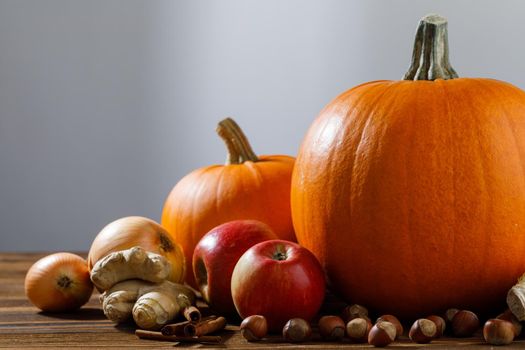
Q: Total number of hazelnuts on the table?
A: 13